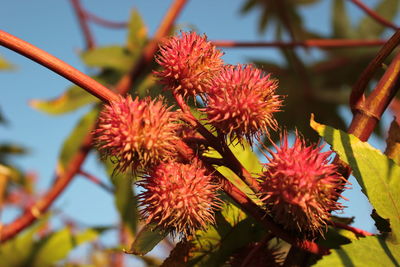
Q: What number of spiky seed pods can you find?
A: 5